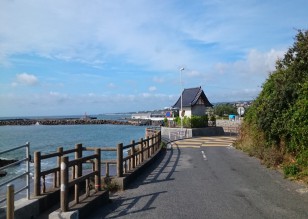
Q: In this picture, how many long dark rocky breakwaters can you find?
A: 1